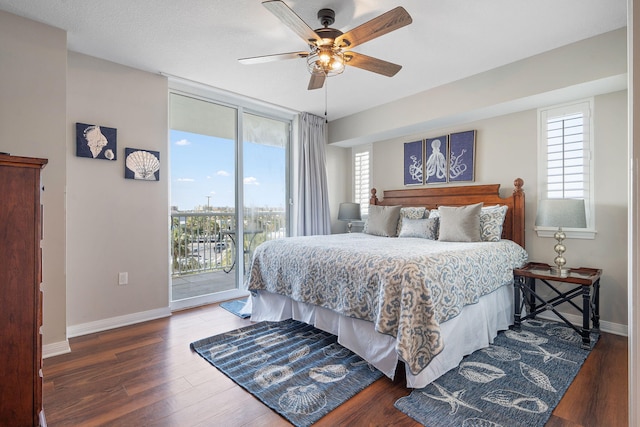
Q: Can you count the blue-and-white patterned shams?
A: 2